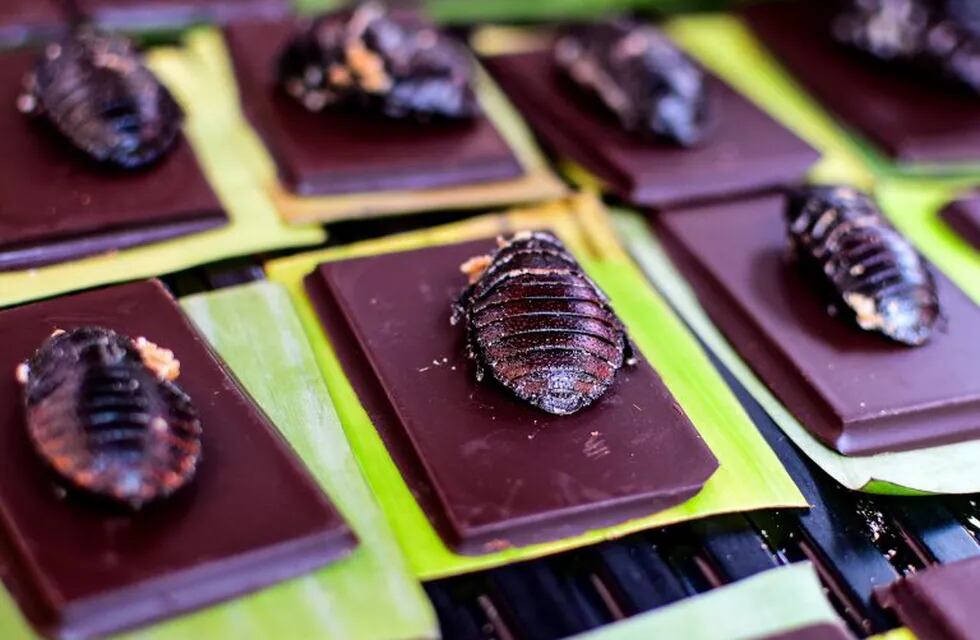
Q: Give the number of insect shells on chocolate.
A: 7